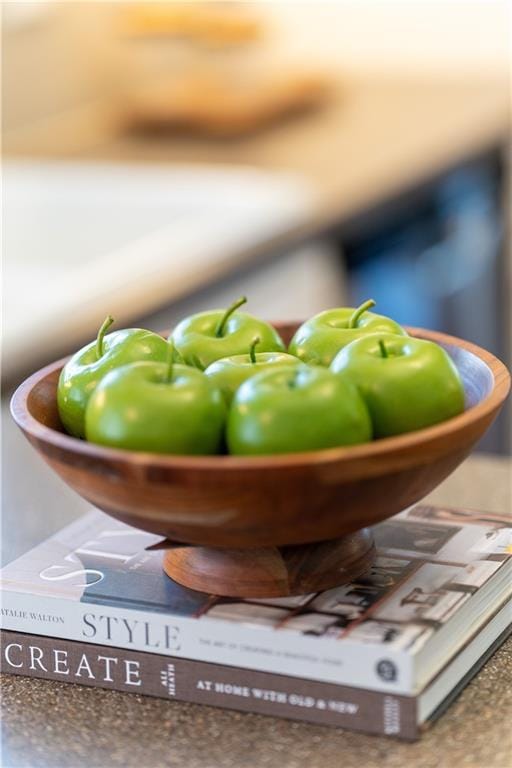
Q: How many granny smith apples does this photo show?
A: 7